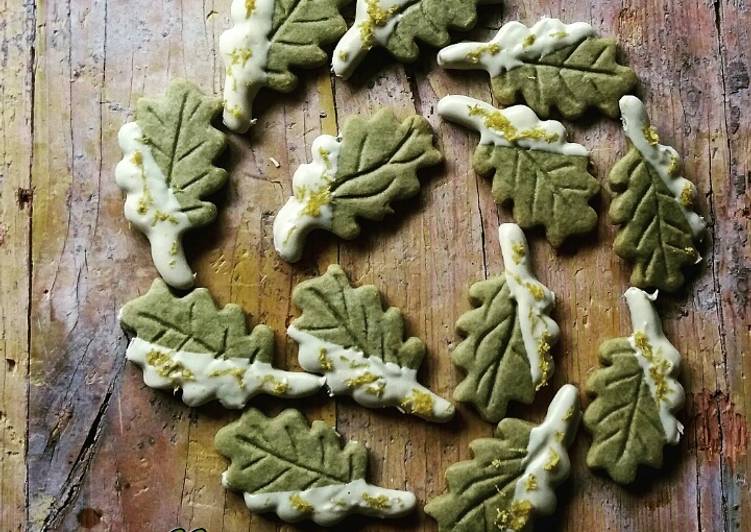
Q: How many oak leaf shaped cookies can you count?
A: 13